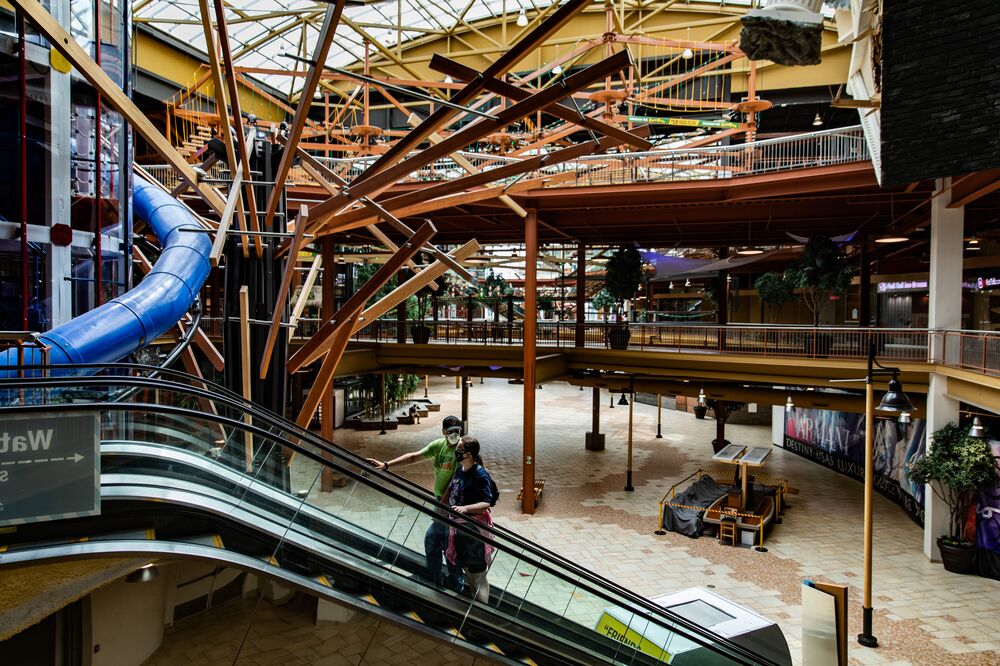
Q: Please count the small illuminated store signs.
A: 2